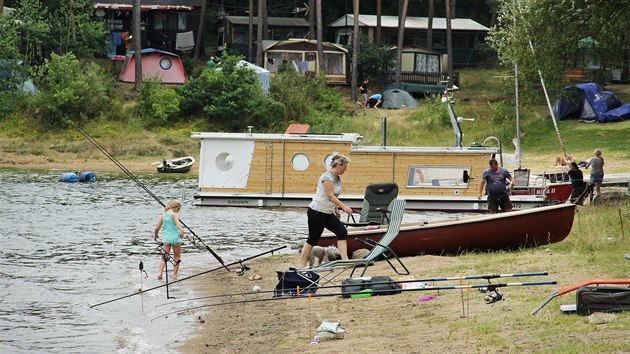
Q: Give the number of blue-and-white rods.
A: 2